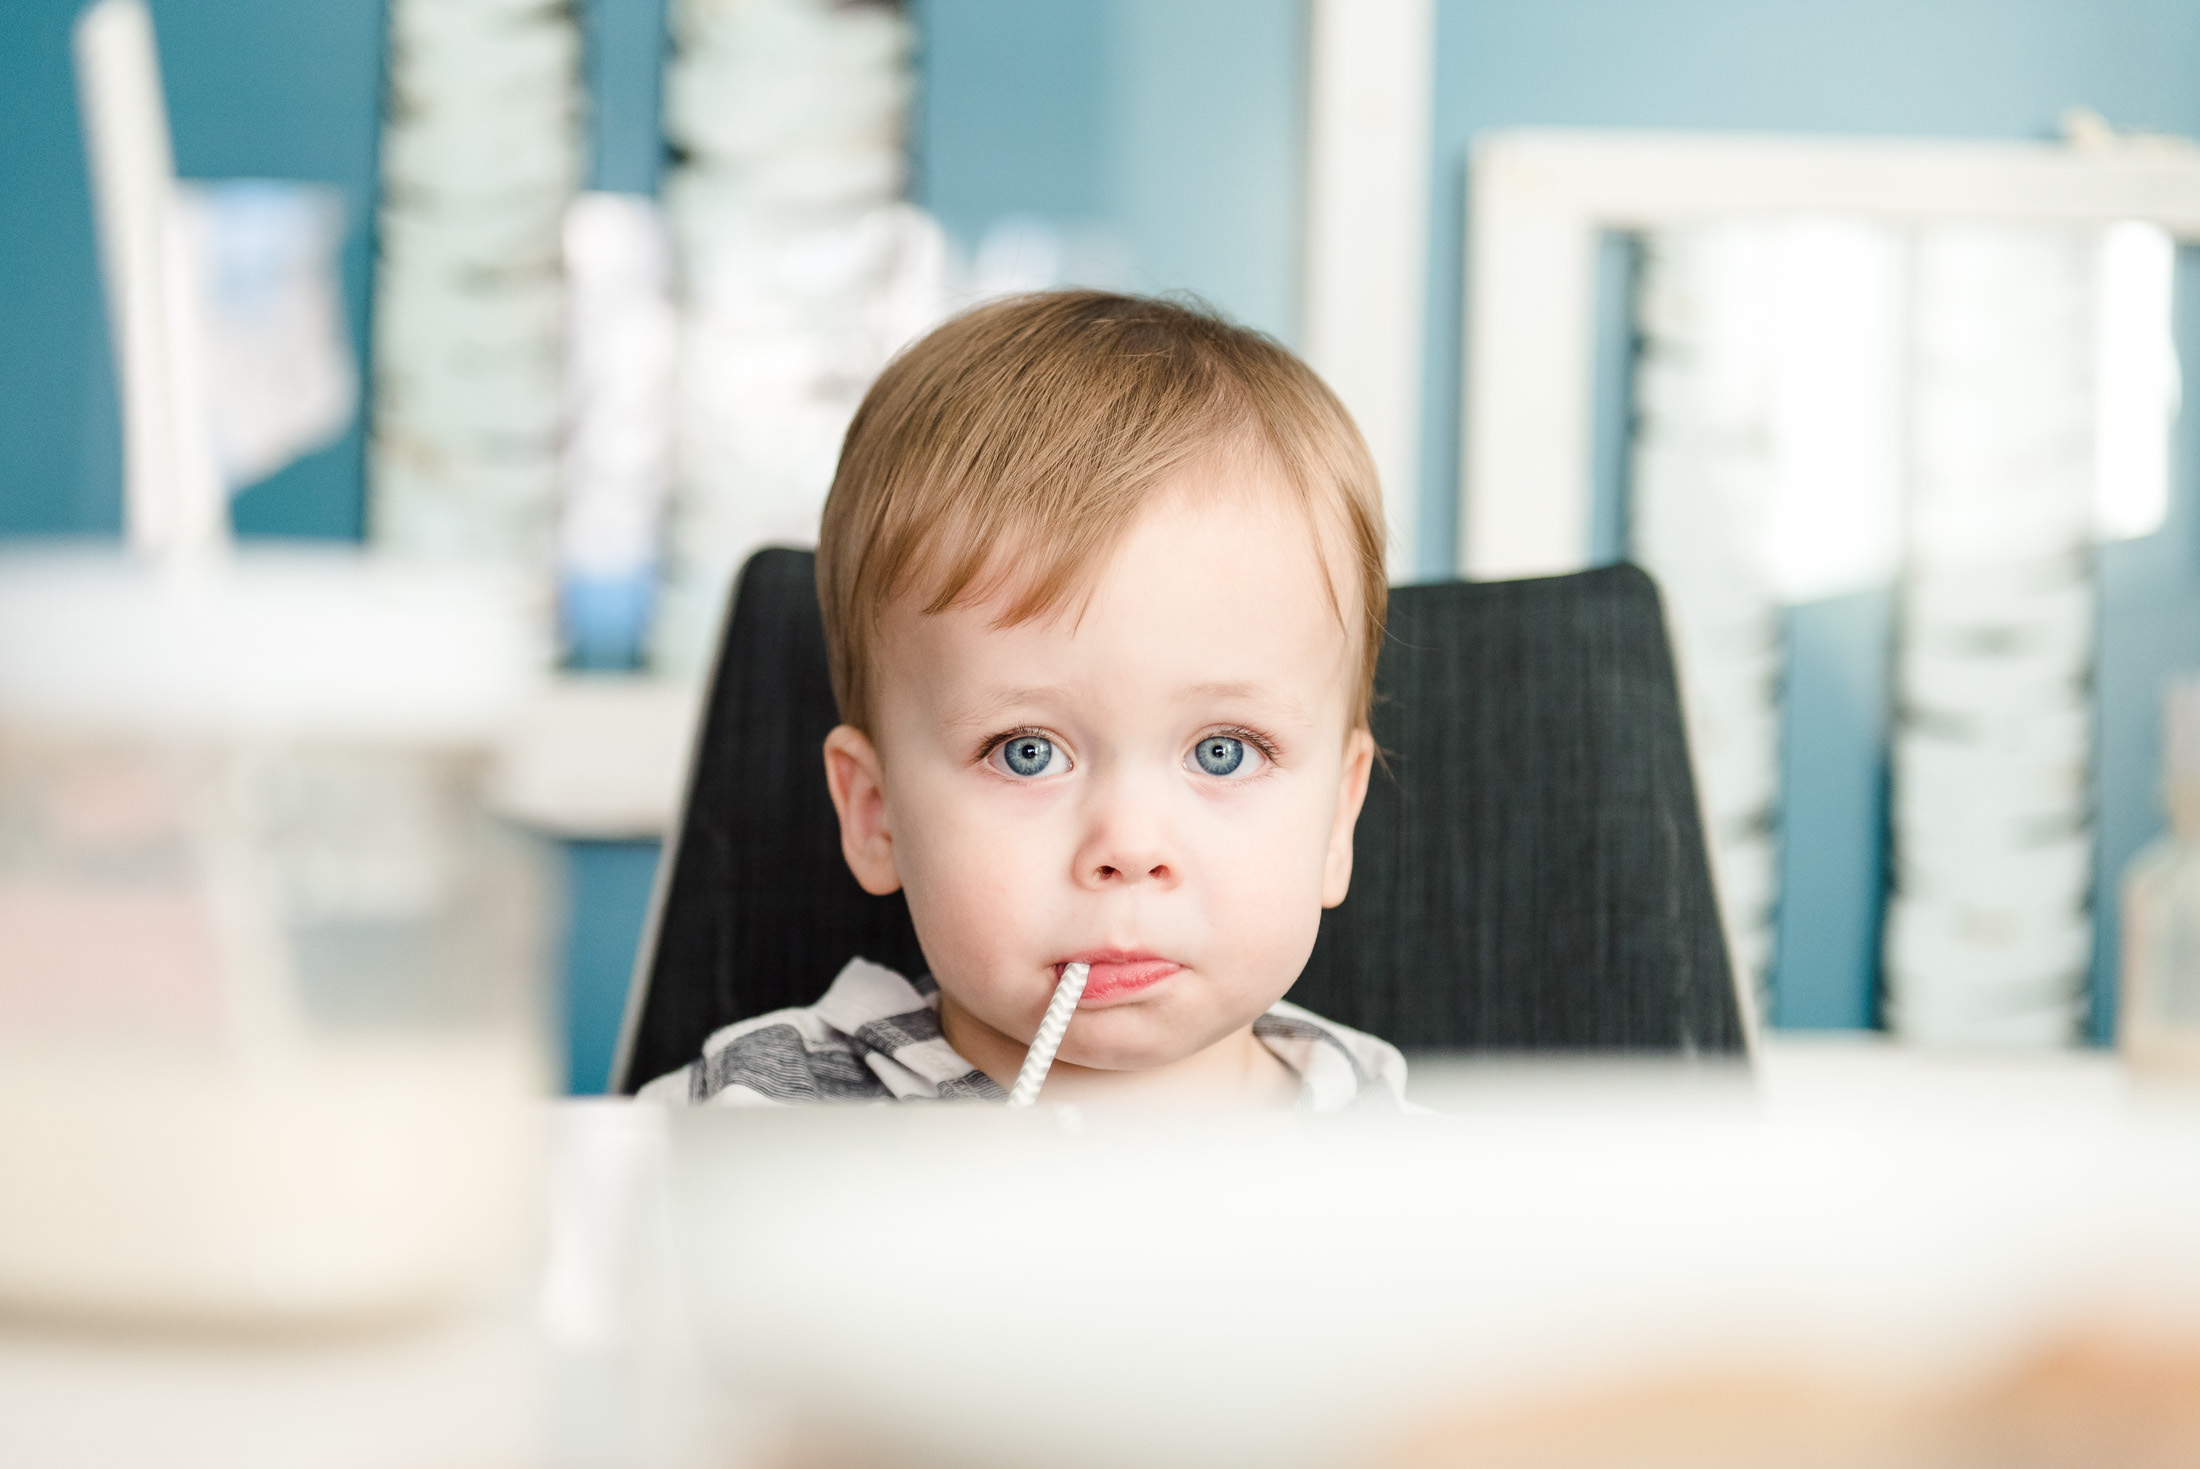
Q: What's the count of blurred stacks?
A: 4